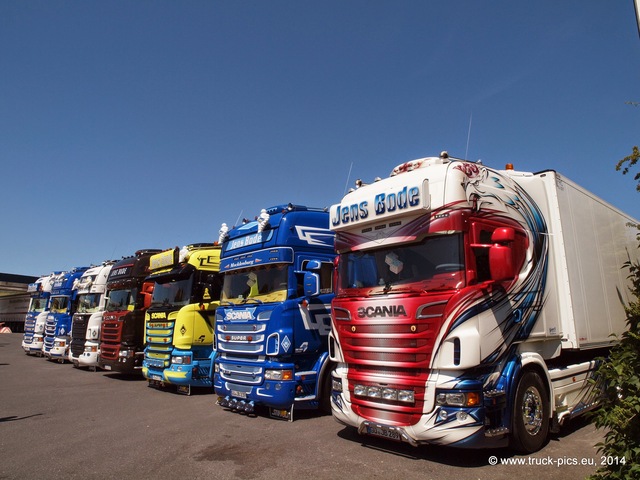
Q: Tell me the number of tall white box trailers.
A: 1